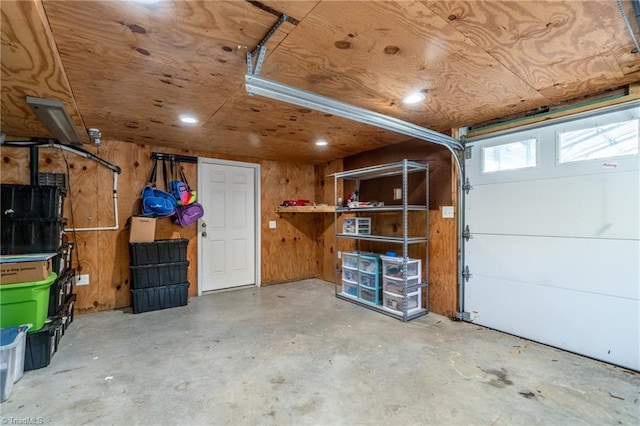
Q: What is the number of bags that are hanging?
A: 3